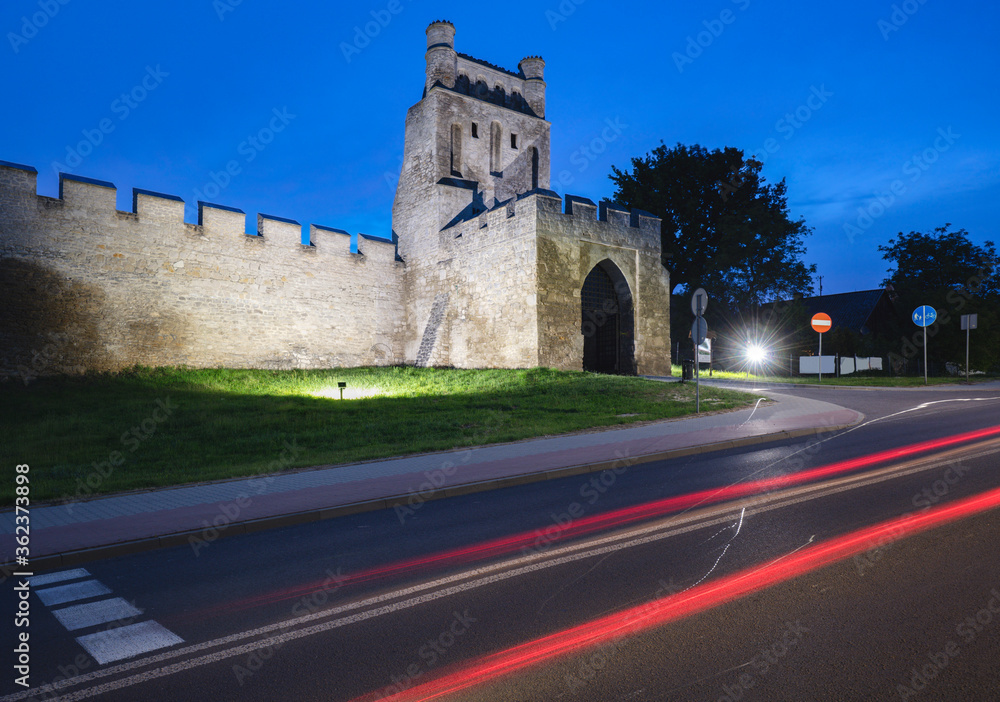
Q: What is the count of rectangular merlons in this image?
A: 14